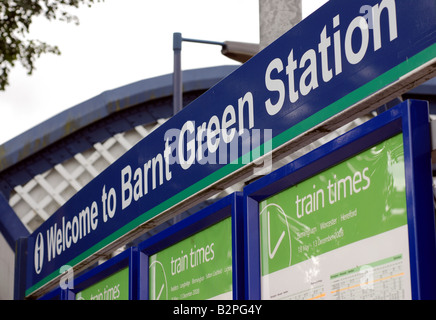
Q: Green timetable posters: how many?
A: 3